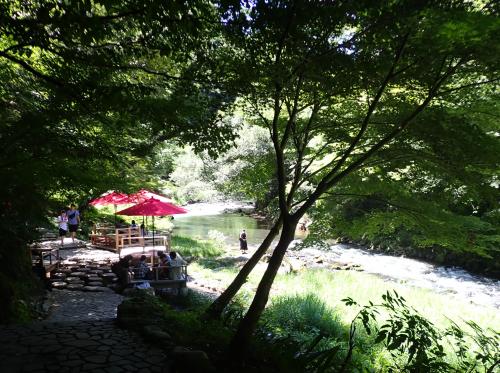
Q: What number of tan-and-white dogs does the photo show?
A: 0